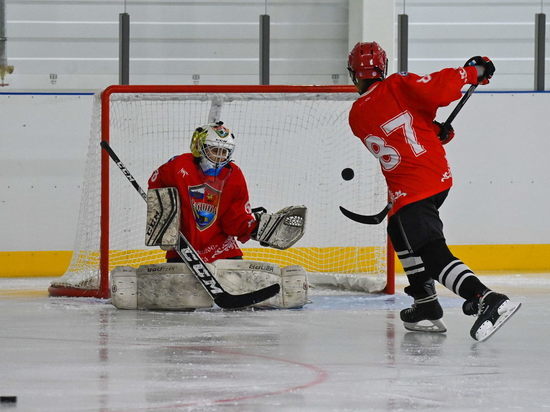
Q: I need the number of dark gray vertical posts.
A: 4